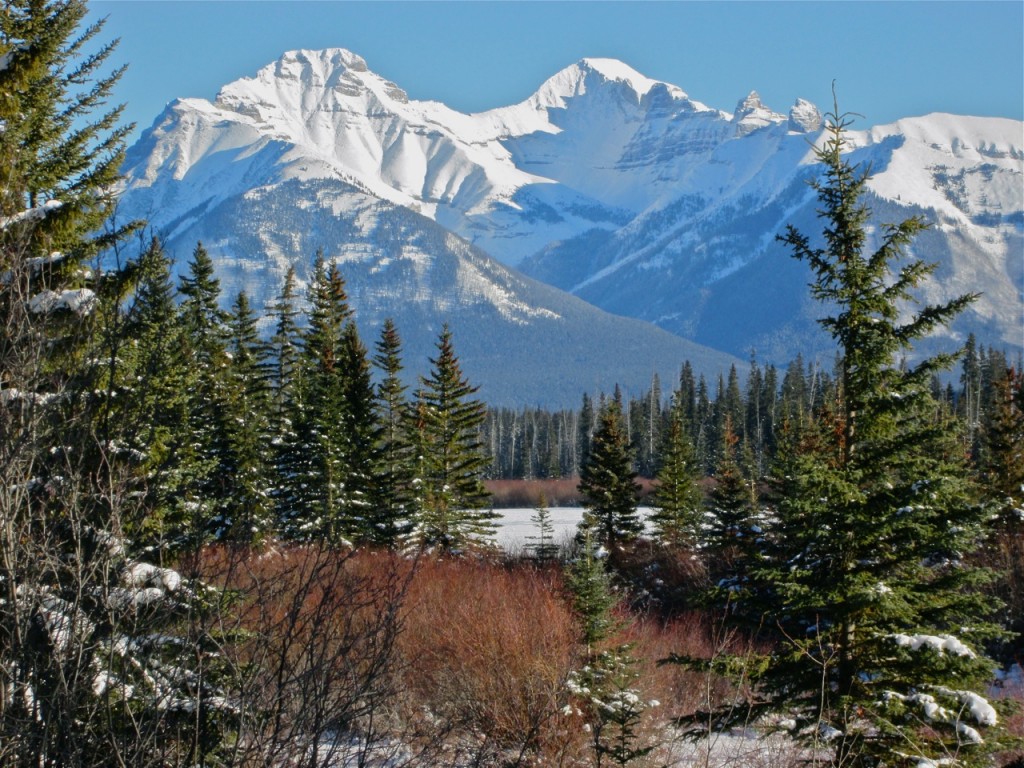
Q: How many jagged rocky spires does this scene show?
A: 2